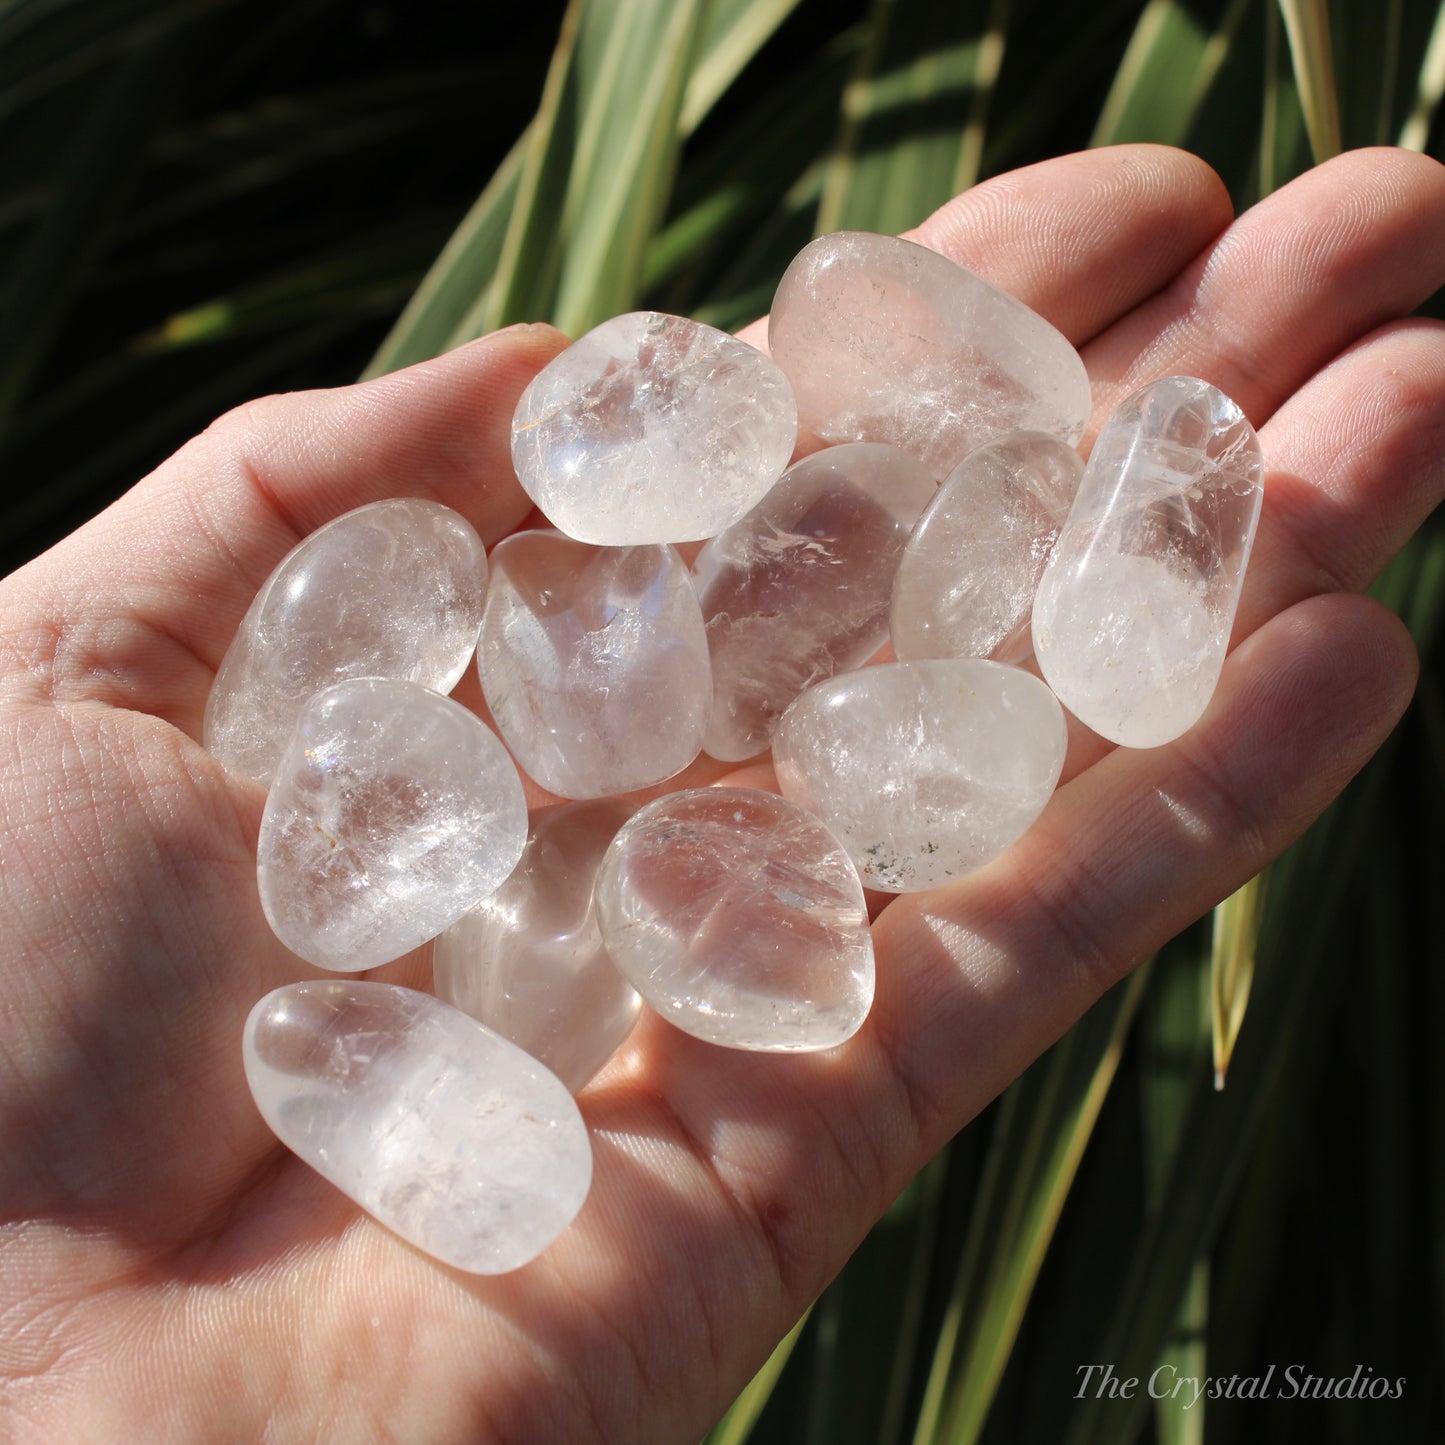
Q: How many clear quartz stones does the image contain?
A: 12